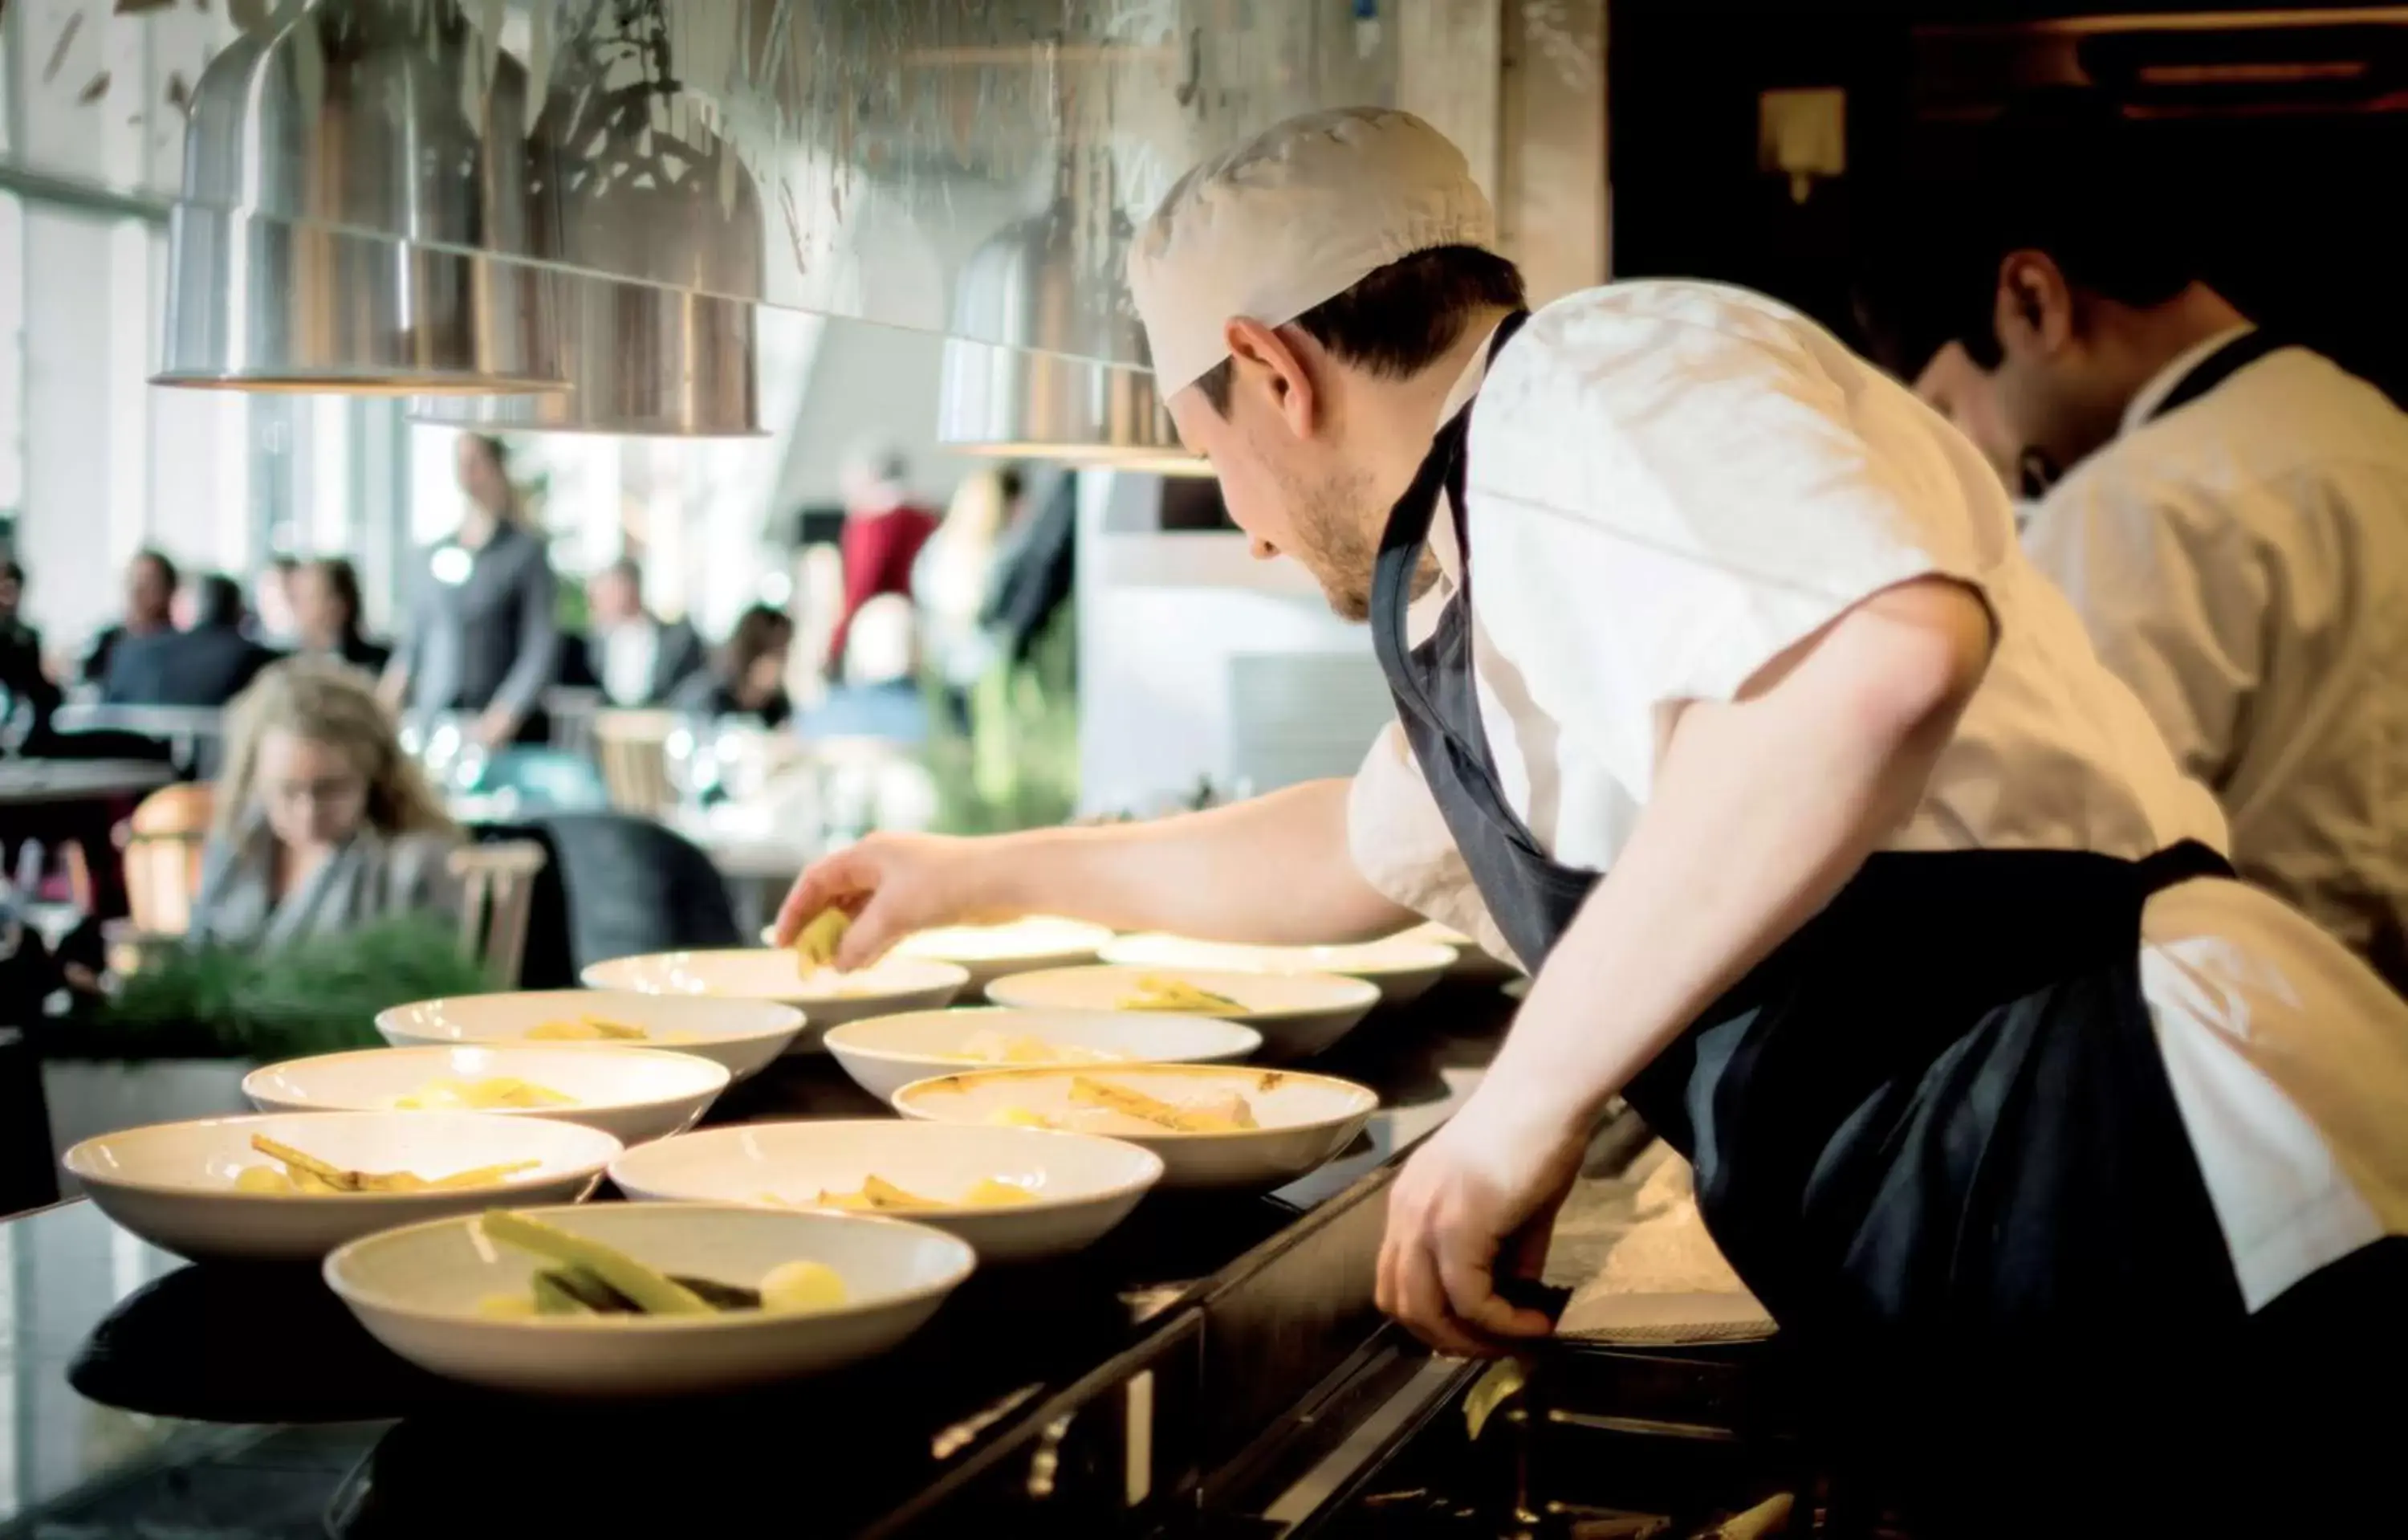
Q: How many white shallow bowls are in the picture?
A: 11